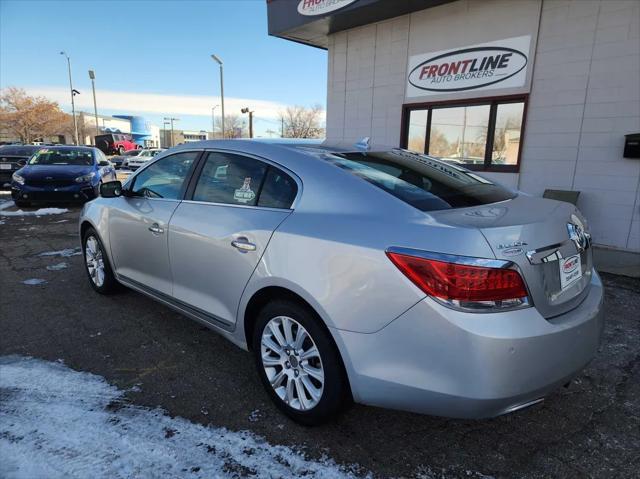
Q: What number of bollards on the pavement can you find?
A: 0